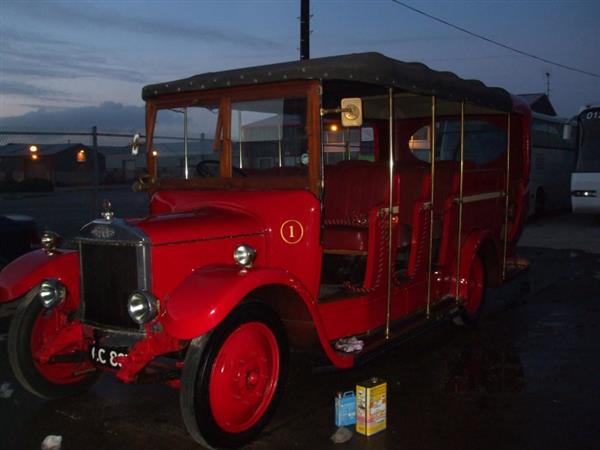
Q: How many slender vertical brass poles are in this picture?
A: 4